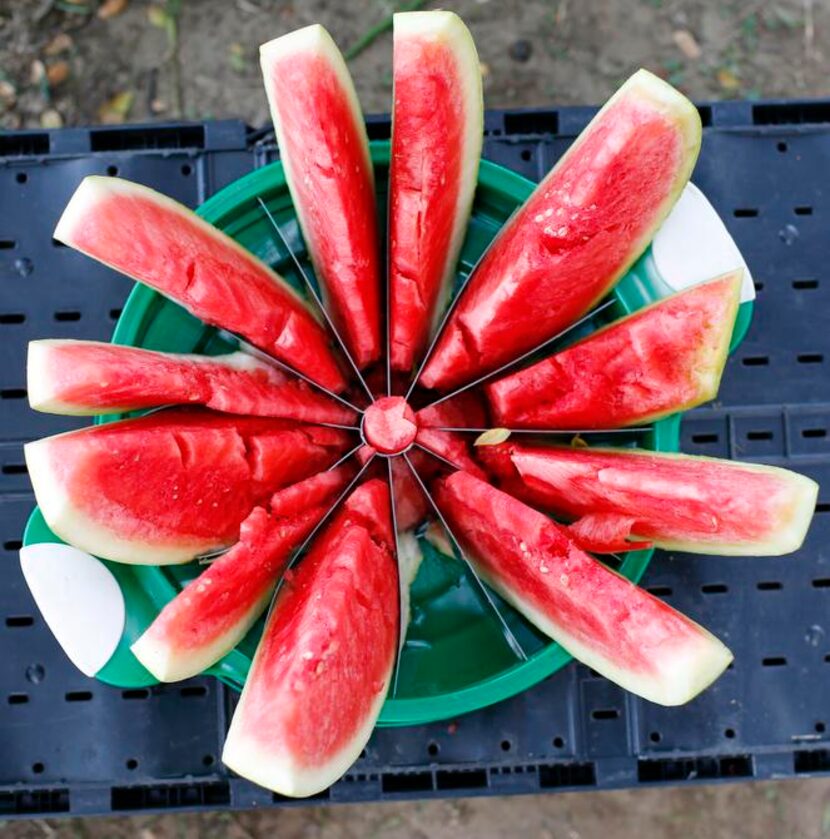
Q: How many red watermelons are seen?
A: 11